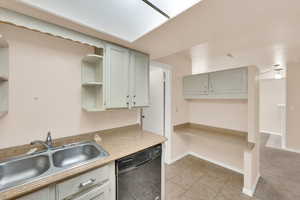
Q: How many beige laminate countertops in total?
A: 2